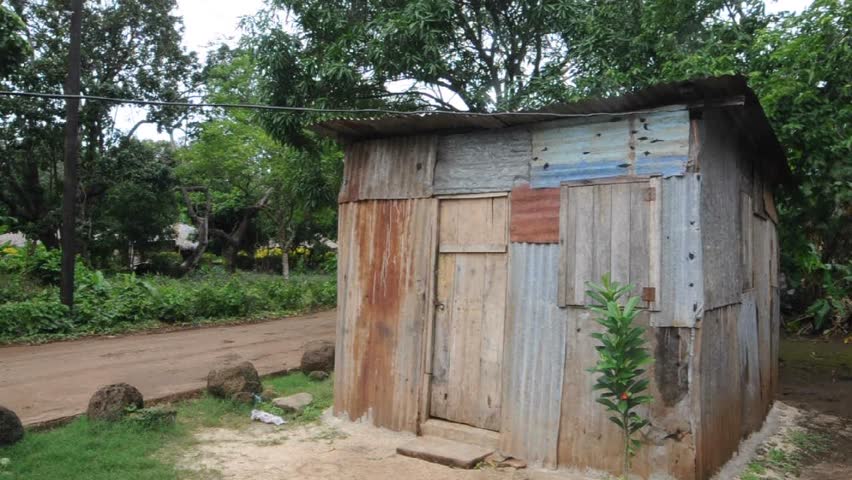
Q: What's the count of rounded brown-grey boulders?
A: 4